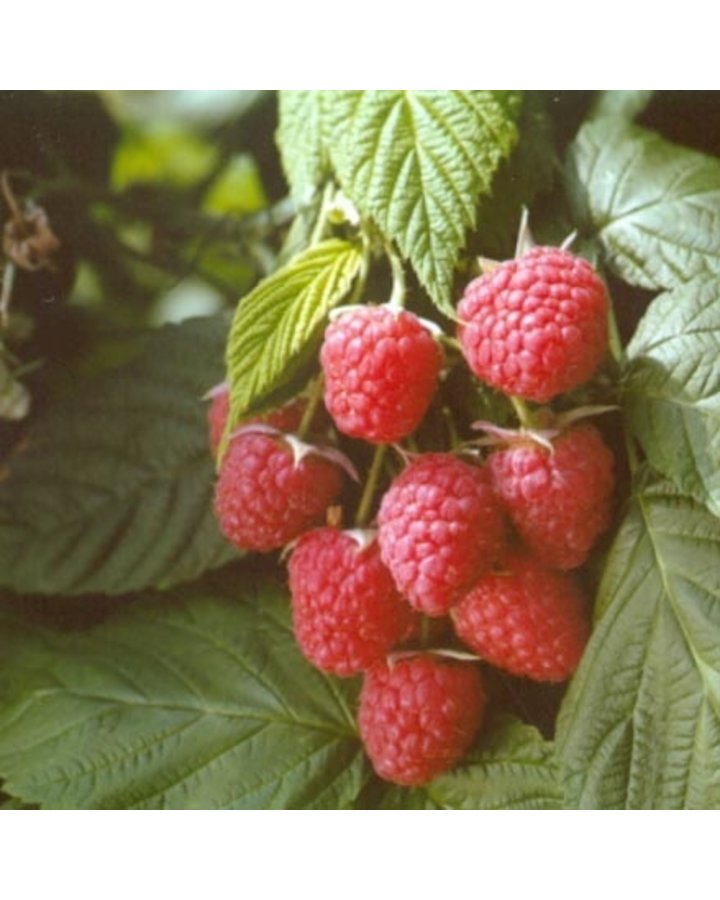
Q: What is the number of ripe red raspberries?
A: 9